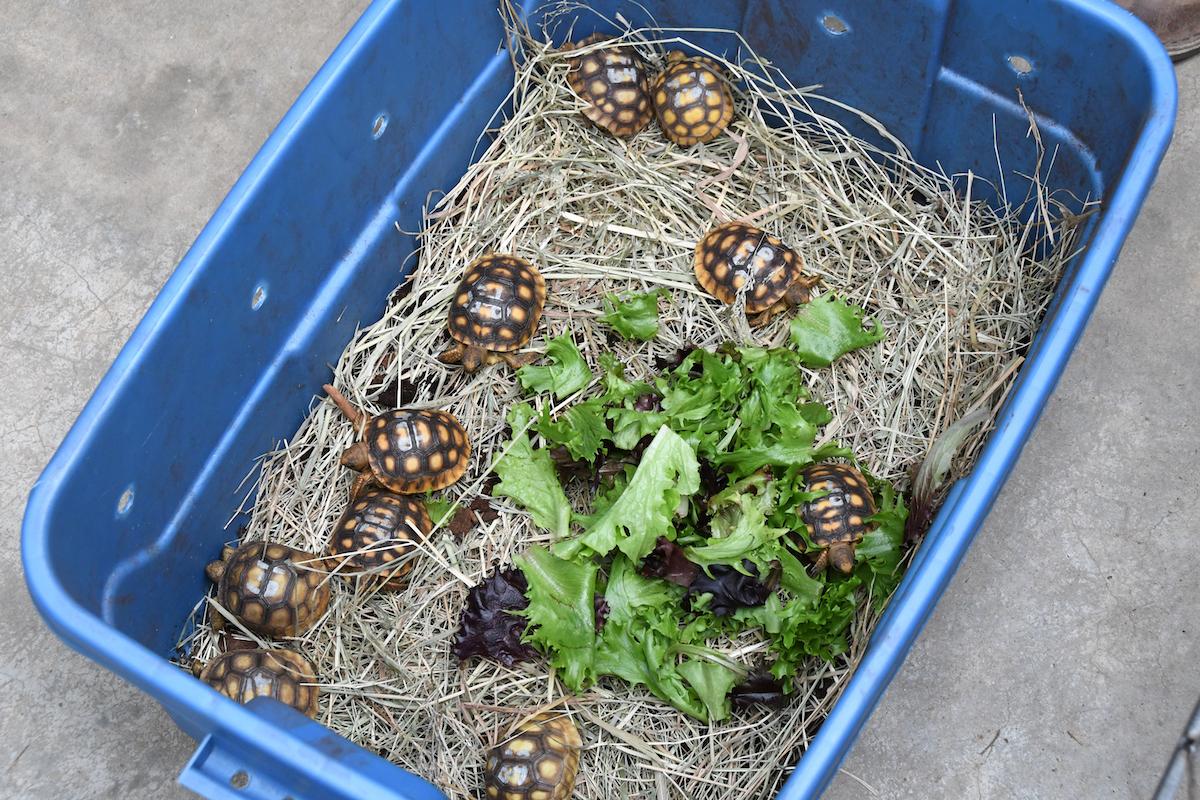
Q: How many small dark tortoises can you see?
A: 10